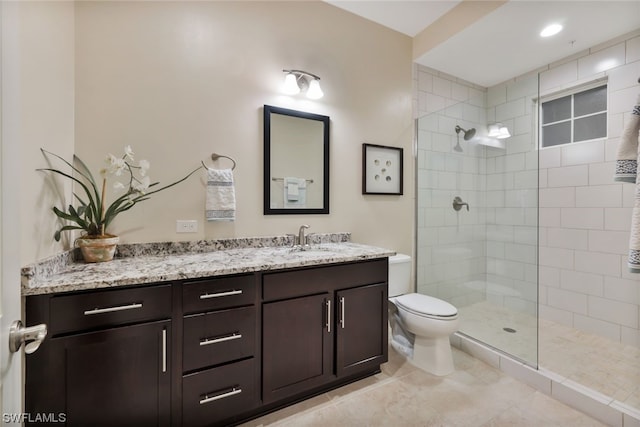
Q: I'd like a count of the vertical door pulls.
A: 3